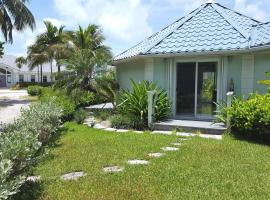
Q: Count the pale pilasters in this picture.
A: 2